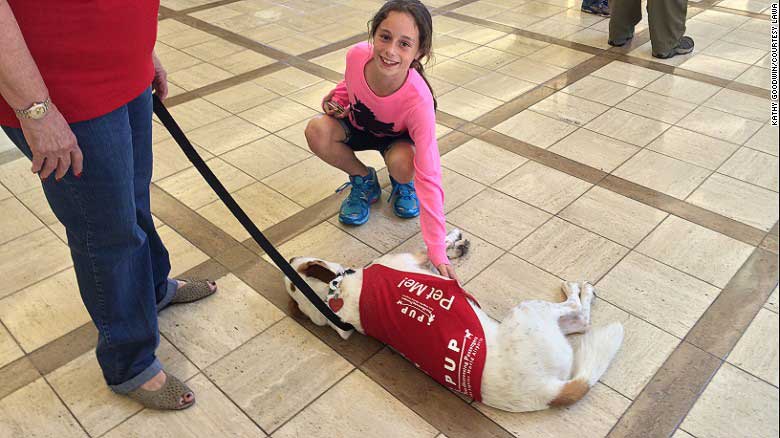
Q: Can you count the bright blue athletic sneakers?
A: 2